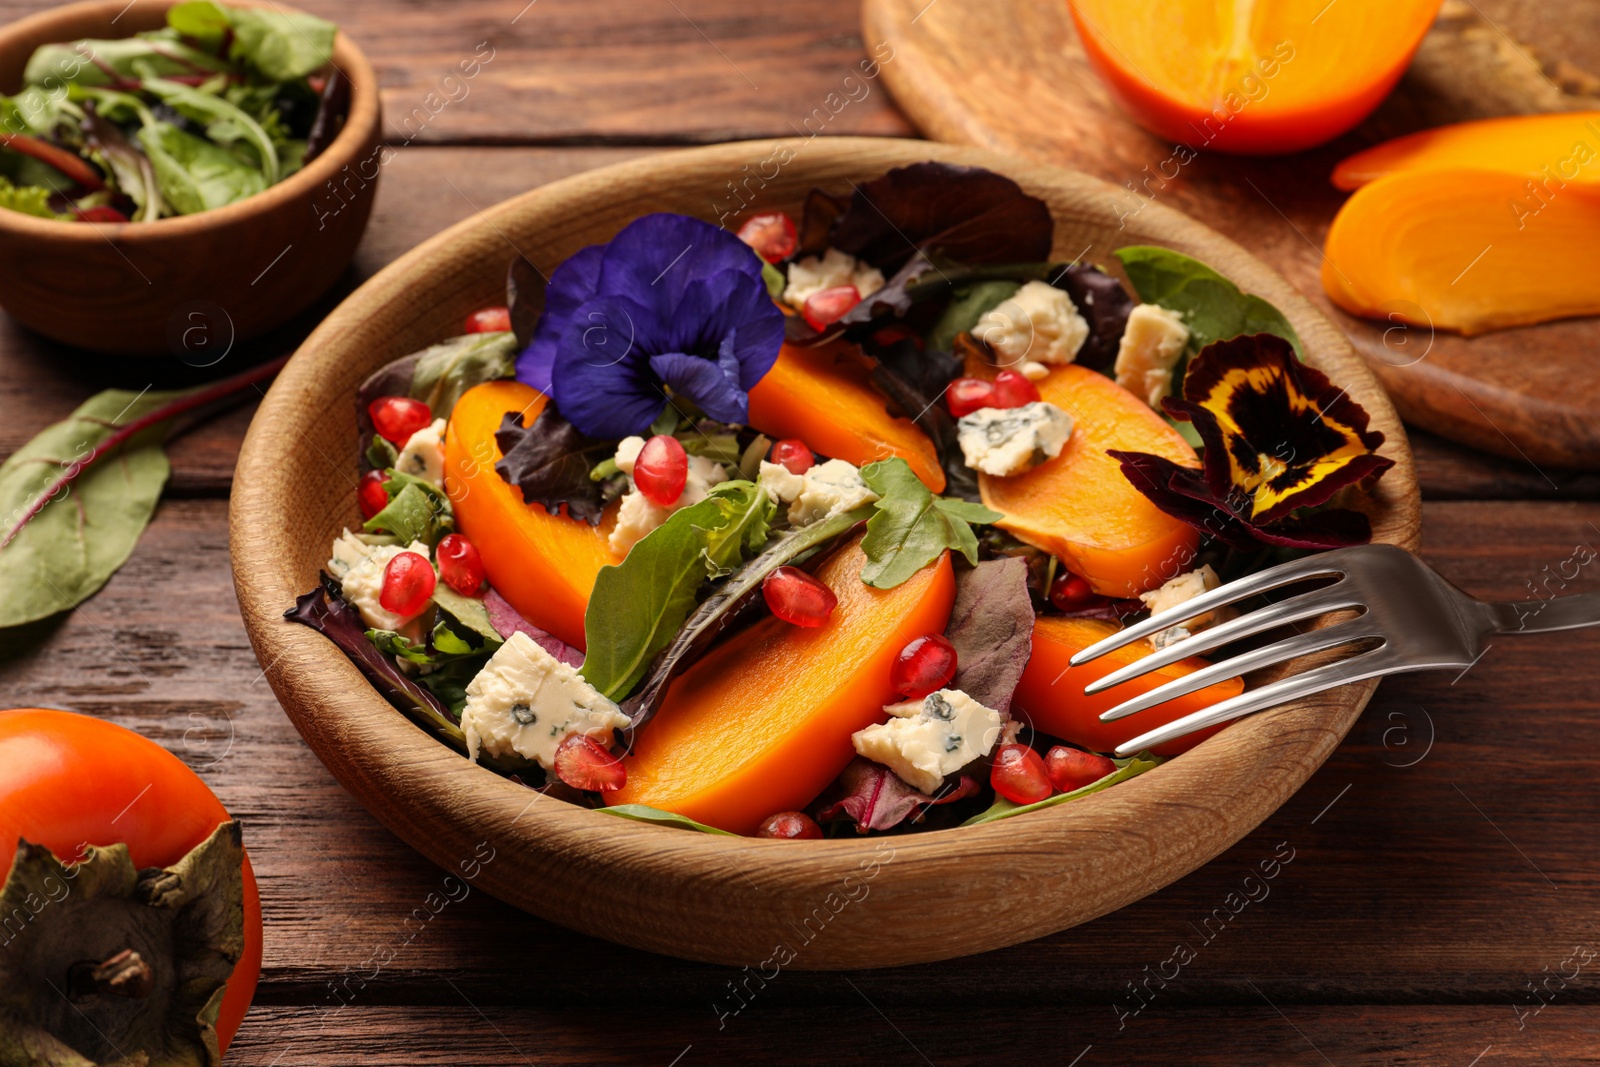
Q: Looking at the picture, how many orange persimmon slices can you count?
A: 7